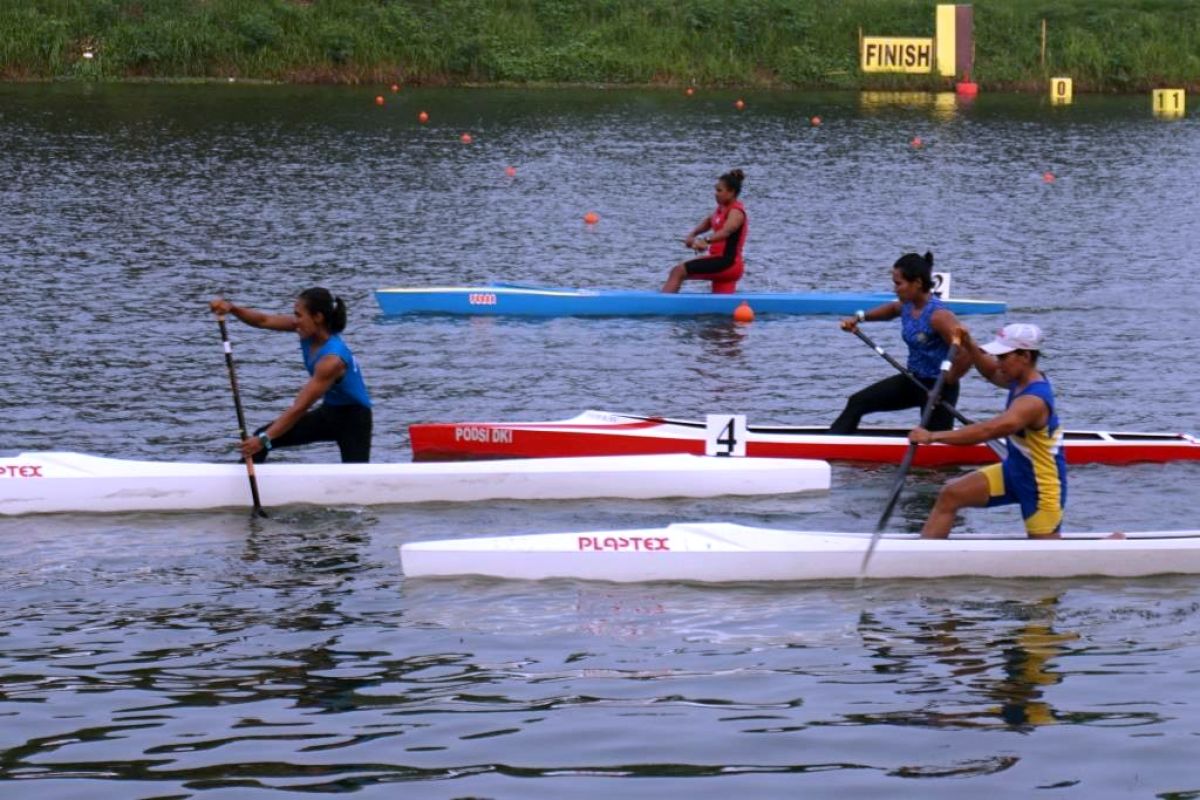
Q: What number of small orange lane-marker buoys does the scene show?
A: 12